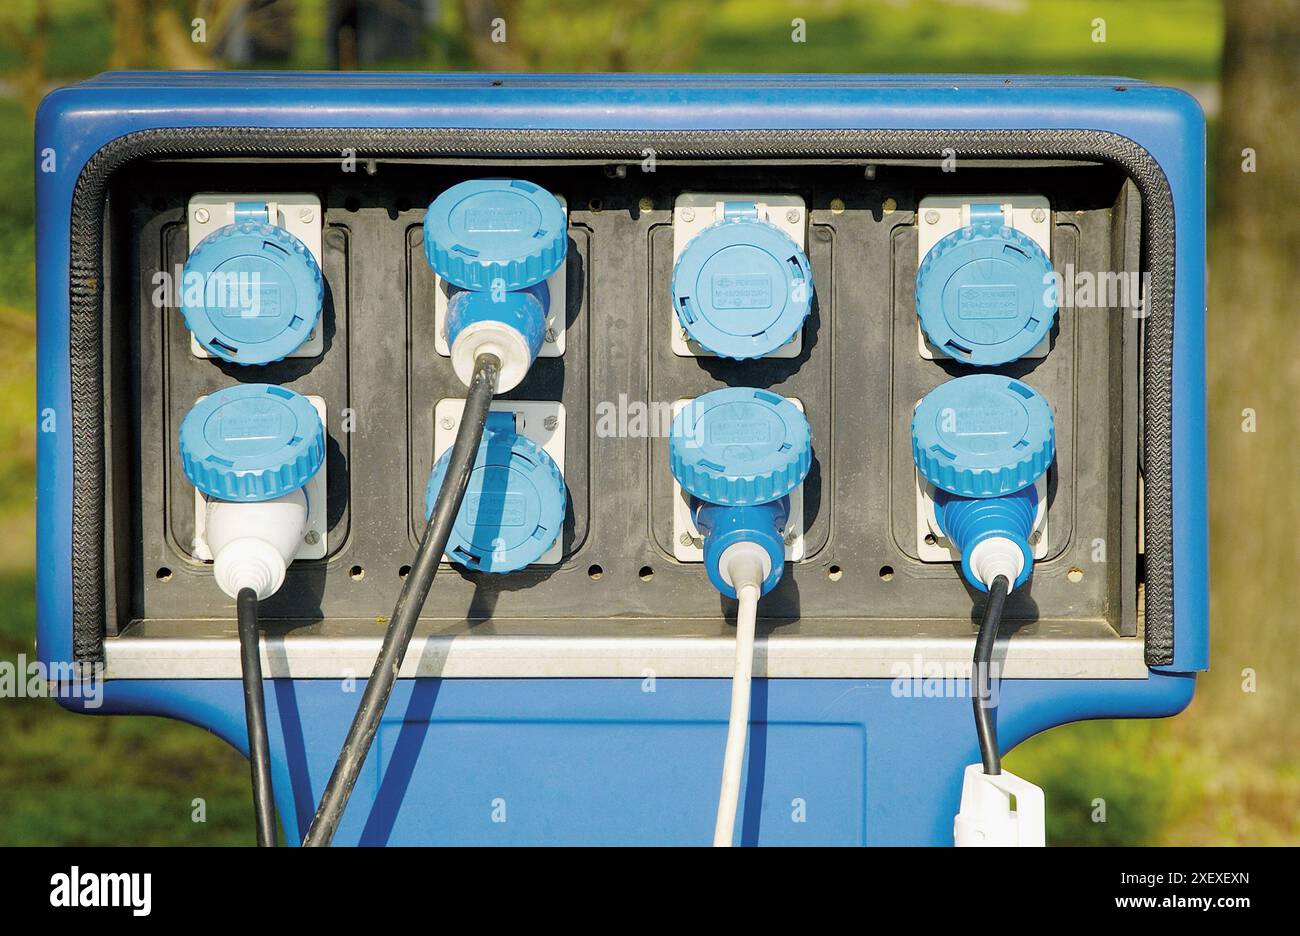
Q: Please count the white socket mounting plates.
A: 8